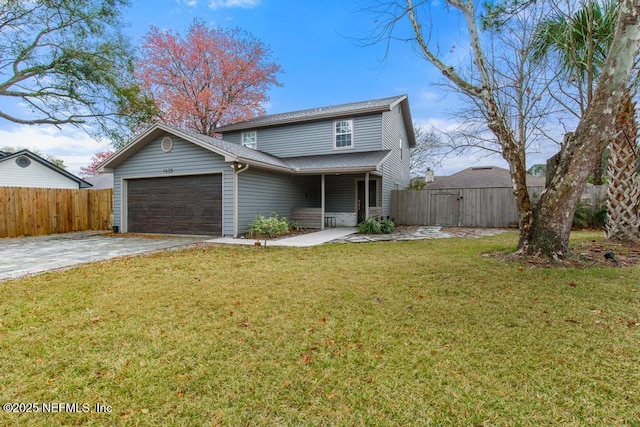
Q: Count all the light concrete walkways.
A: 1